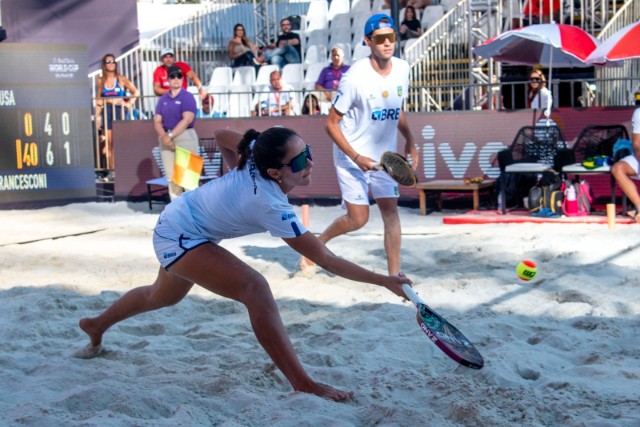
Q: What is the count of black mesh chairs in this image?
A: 2